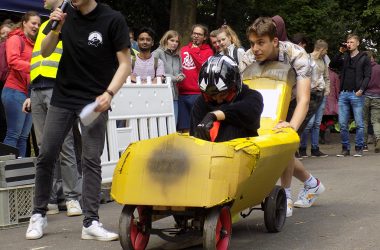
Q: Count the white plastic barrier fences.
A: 1